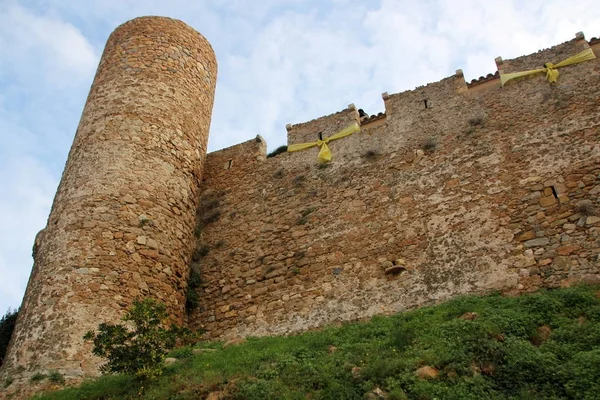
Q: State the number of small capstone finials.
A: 7